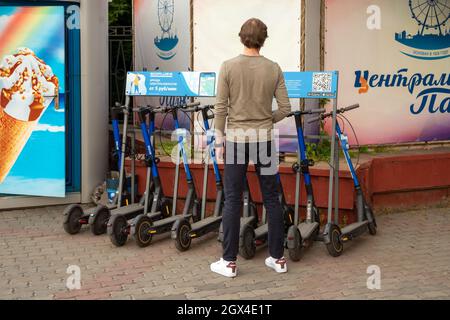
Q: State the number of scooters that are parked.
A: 9